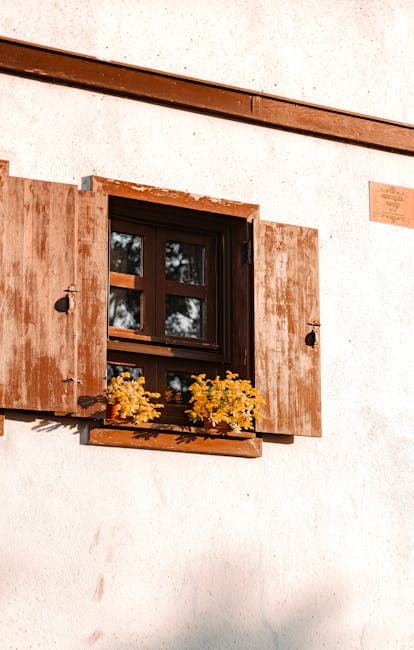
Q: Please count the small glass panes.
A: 6